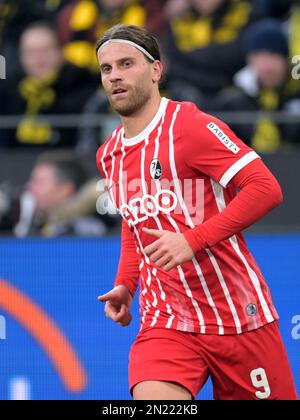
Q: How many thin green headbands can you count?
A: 0